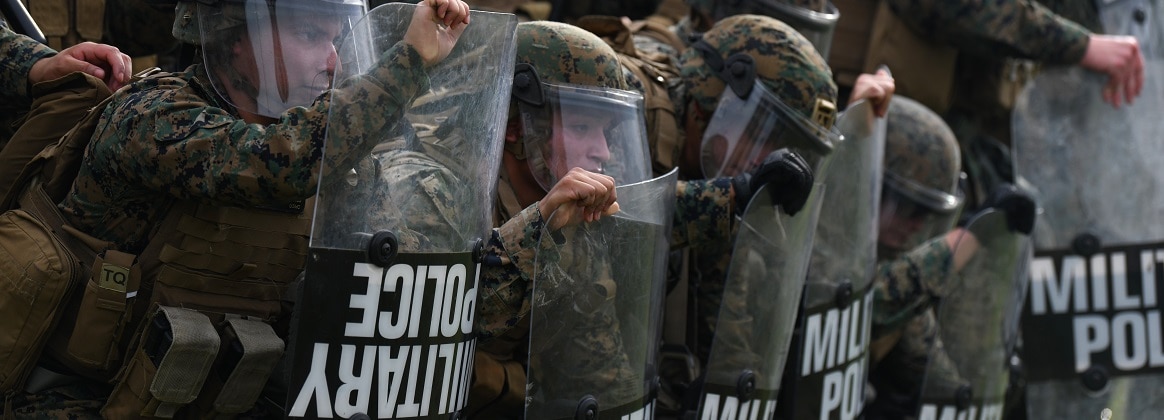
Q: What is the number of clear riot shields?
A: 6